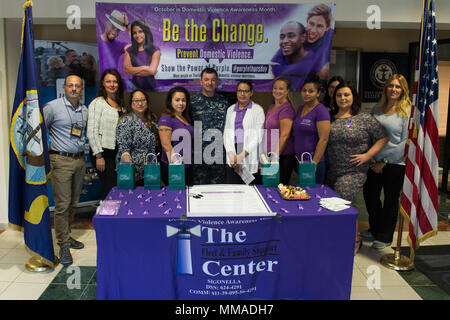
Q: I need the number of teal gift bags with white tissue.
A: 5